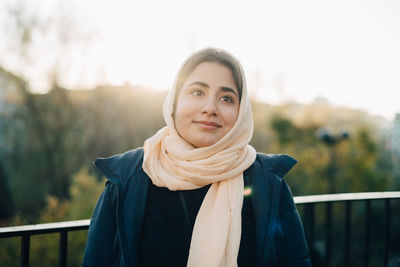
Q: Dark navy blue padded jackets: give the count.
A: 1